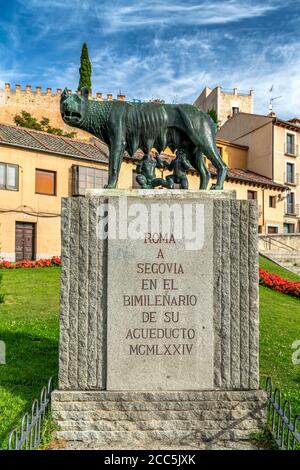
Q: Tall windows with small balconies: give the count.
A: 3